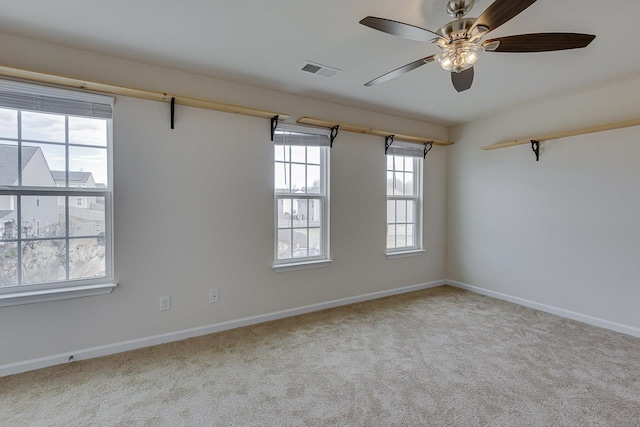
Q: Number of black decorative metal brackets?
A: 6